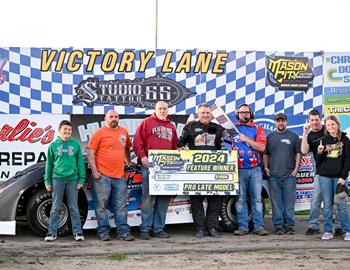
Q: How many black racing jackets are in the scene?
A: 1